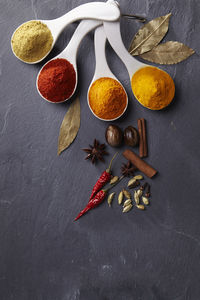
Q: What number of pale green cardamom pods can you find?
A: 12